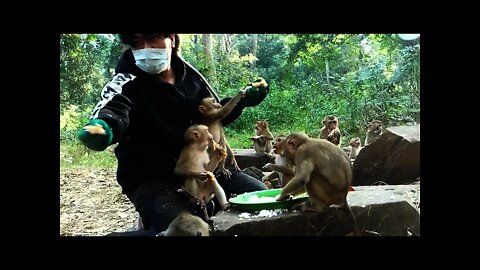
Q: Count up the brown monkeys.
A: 9